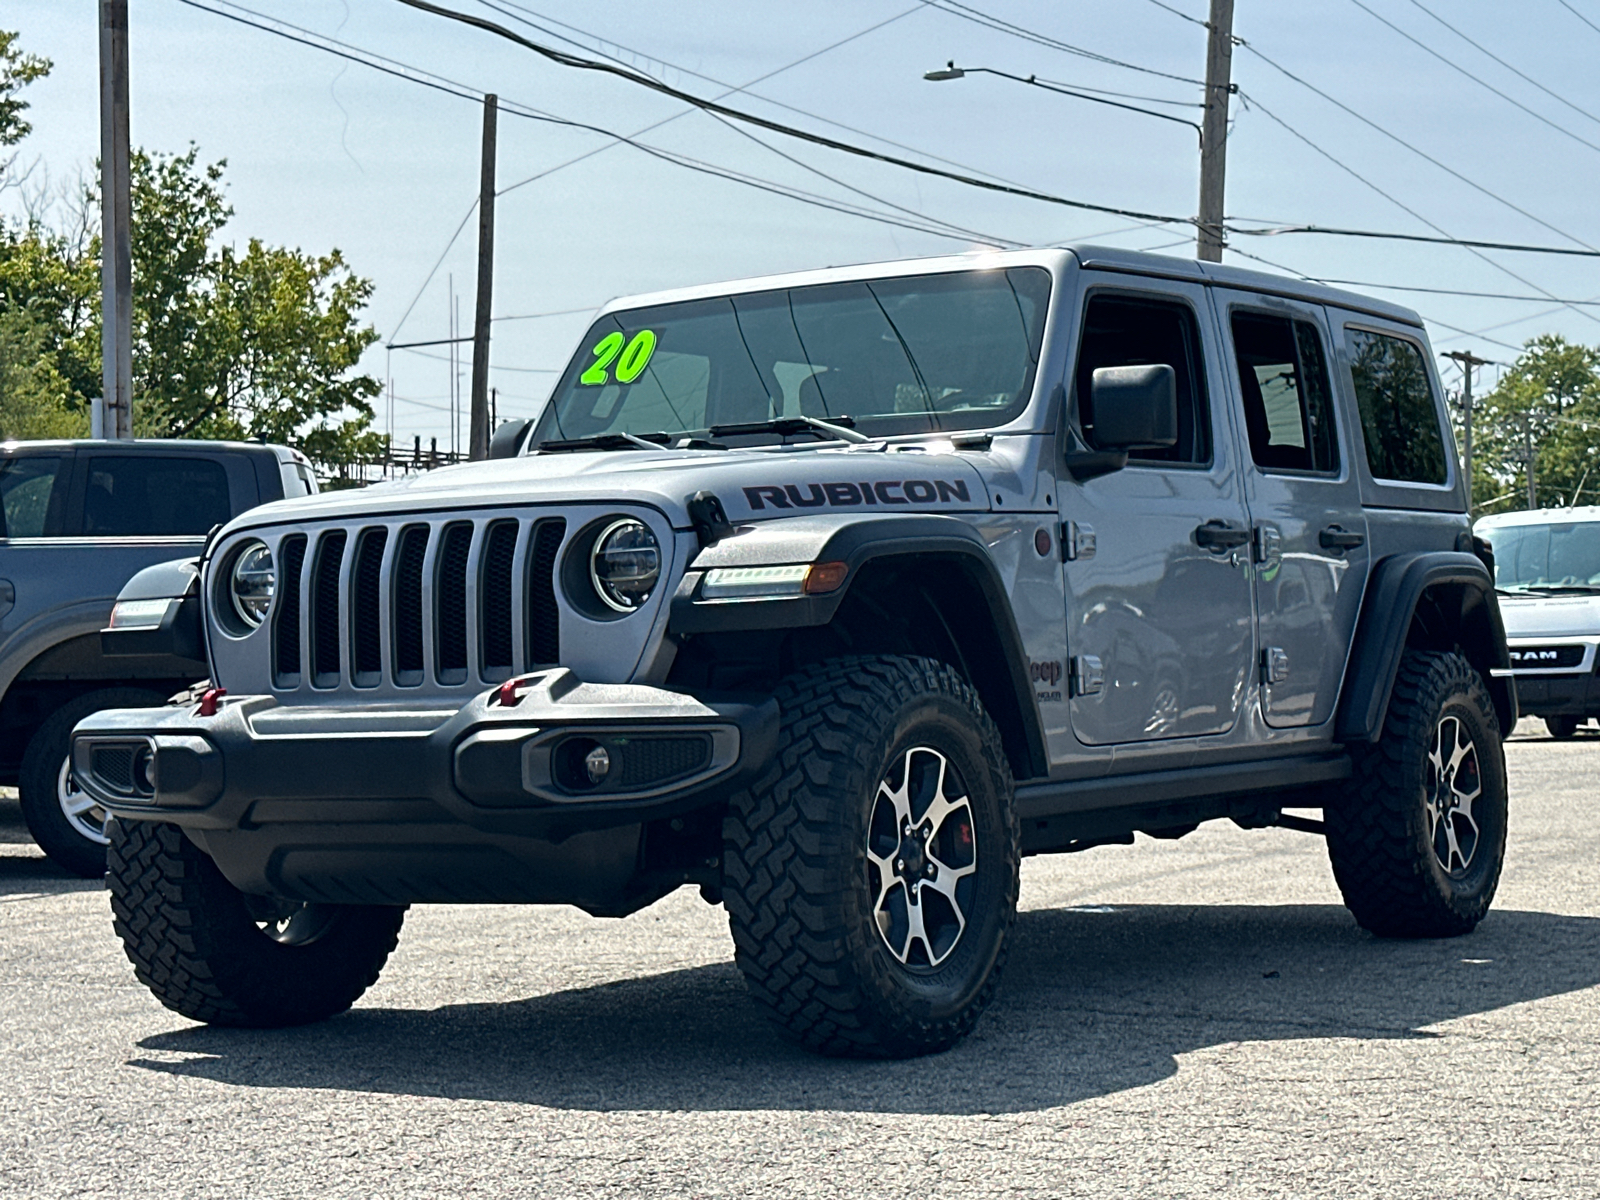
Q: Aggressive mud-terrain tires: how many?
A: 3